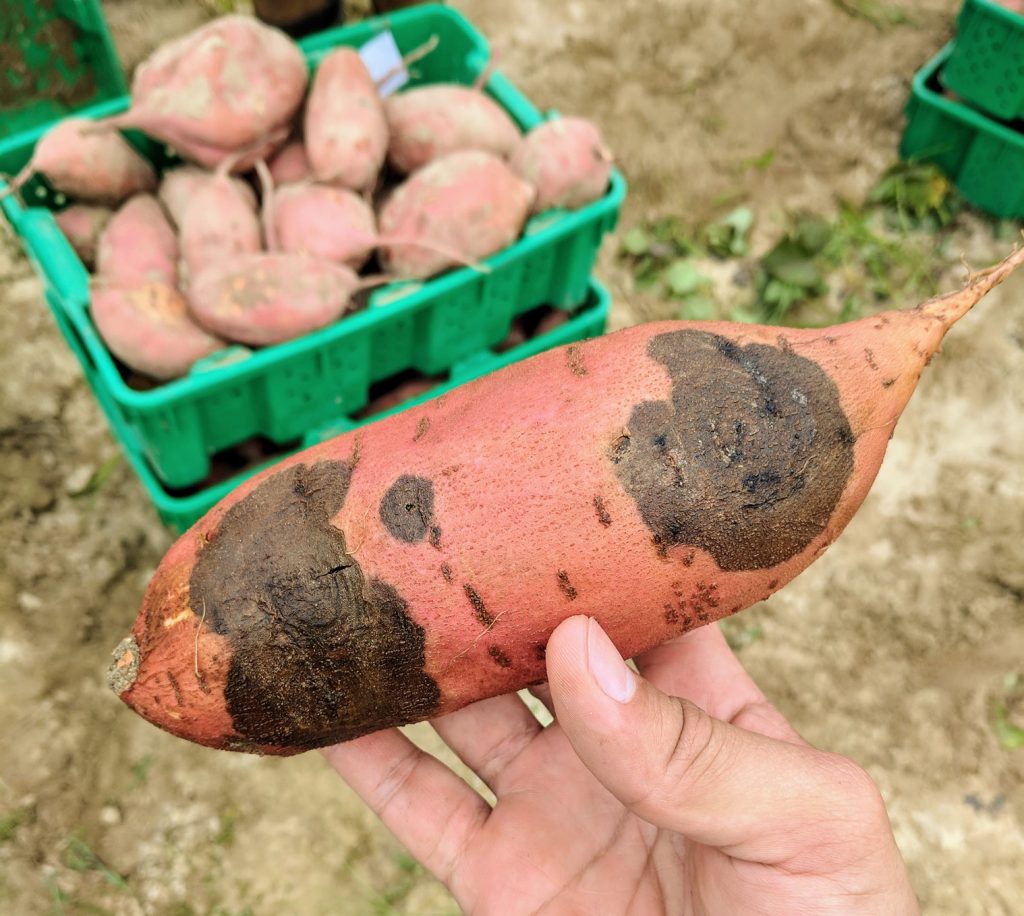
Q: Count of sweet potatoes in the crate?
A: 14